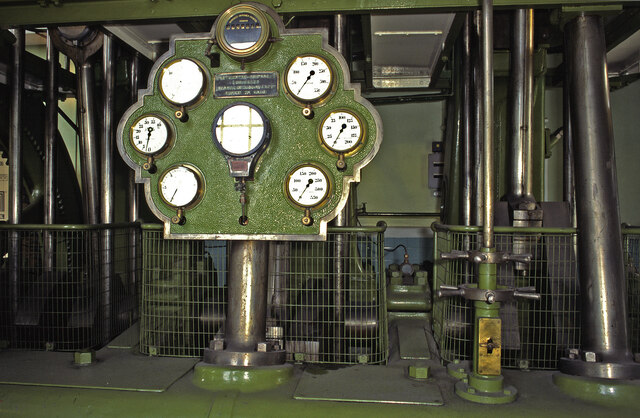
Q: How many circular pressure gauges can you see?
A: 6